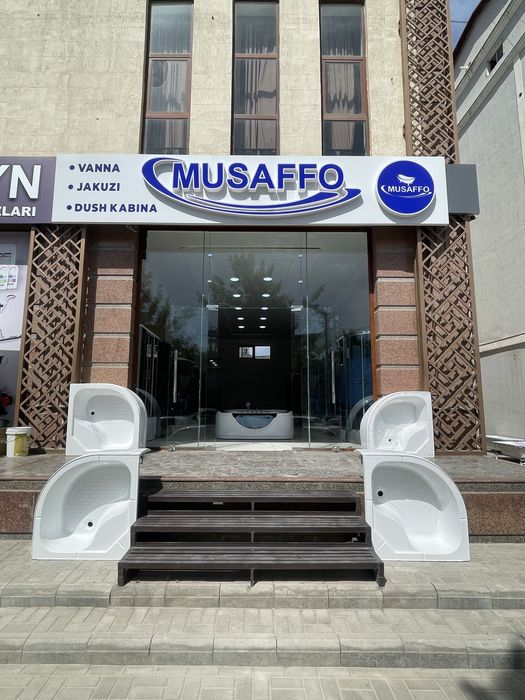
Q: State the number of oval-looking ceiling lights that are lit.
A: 10